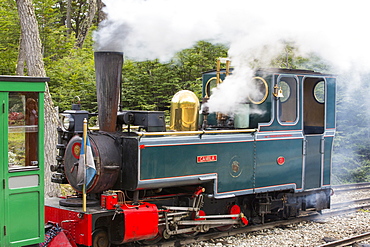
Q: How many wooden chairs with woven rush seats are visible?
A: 0